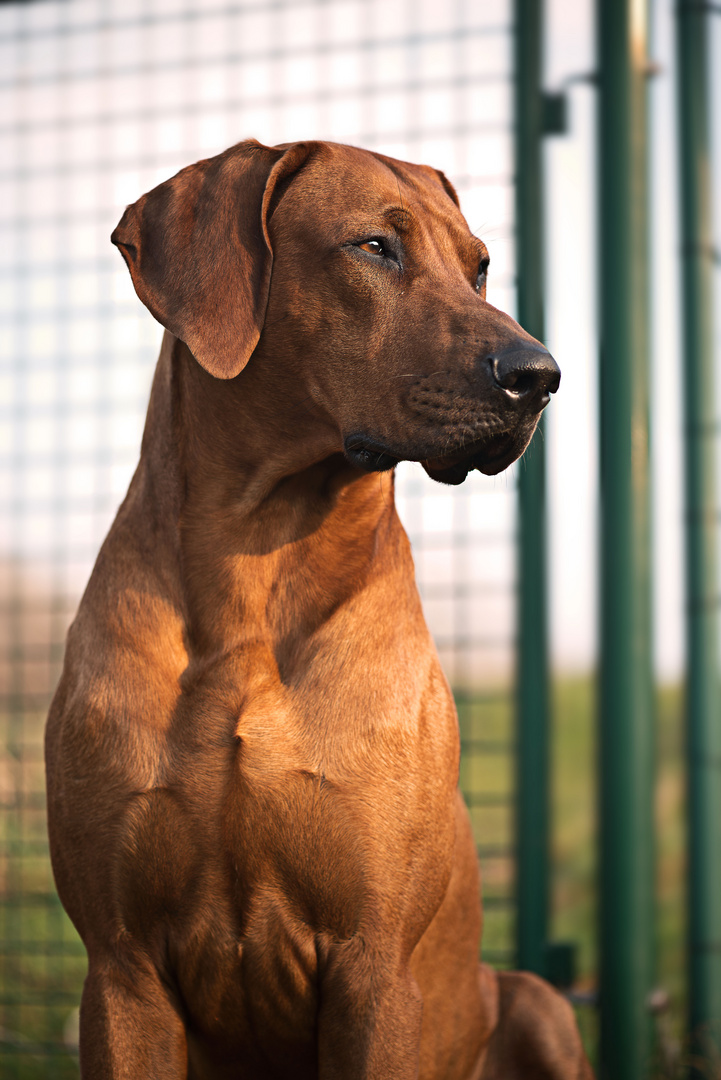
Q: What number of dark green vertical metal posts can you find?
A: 3